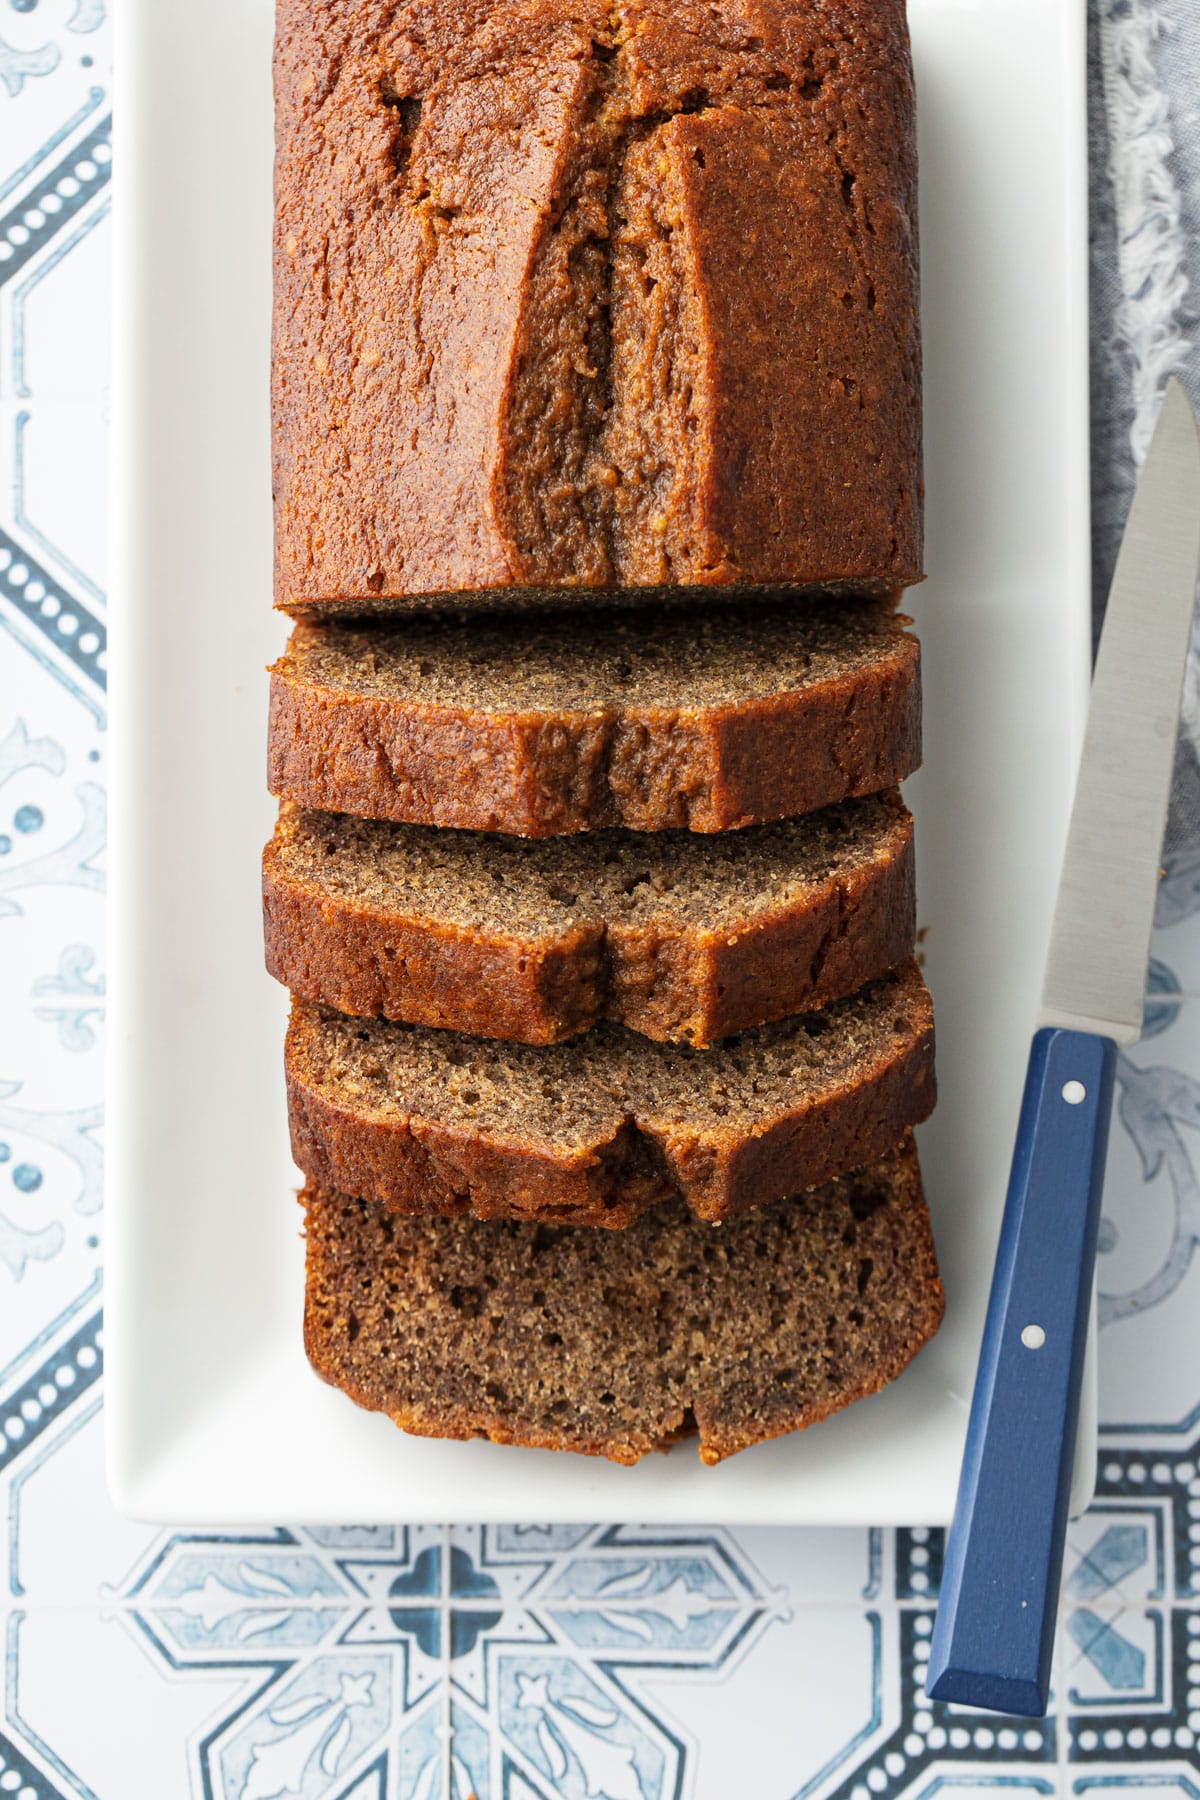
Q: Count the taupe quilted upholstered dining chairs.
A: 0